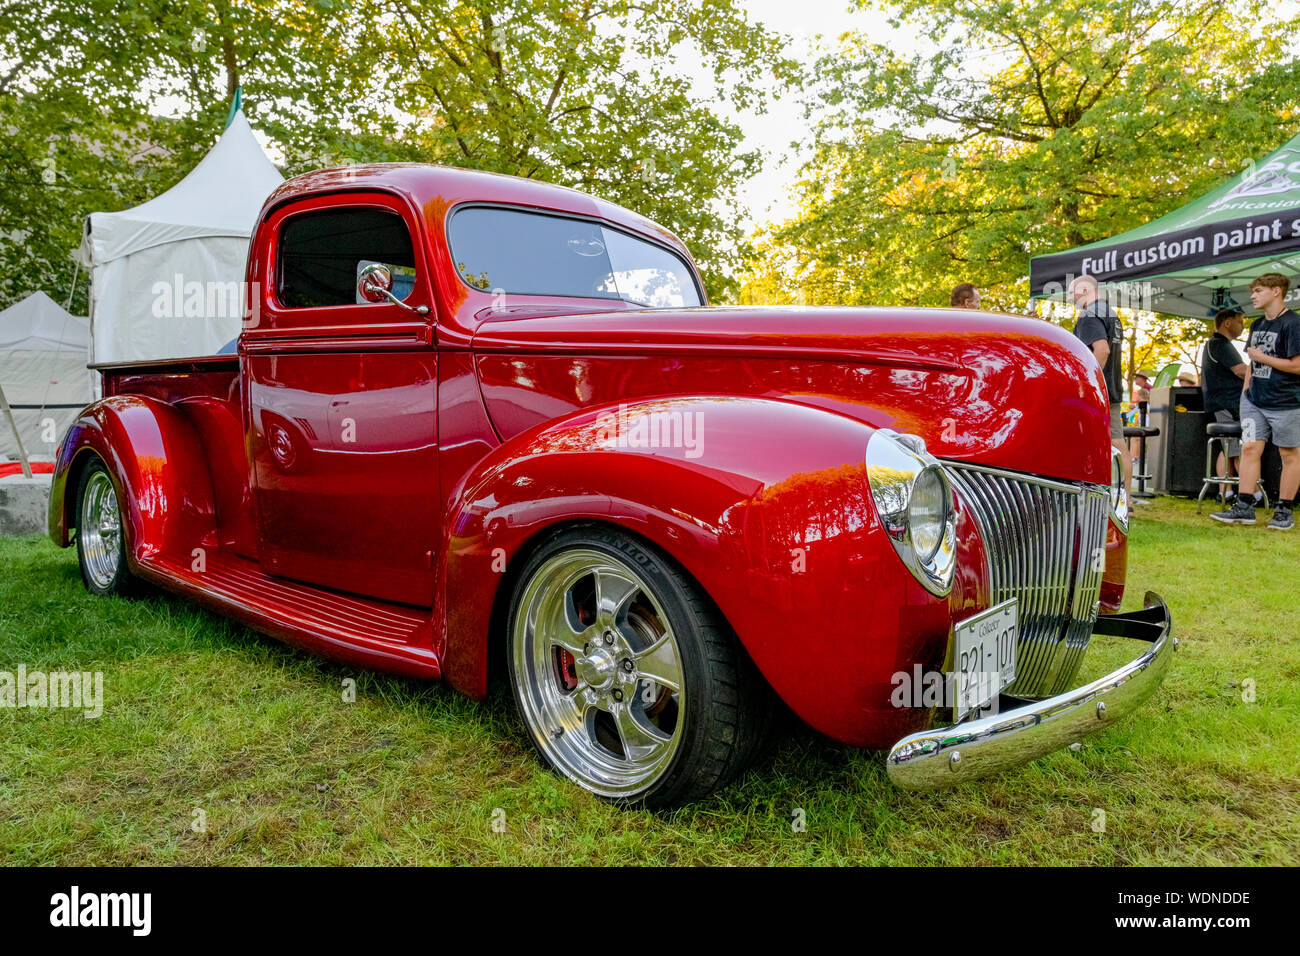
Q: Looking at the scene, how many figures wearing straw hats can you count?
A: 2